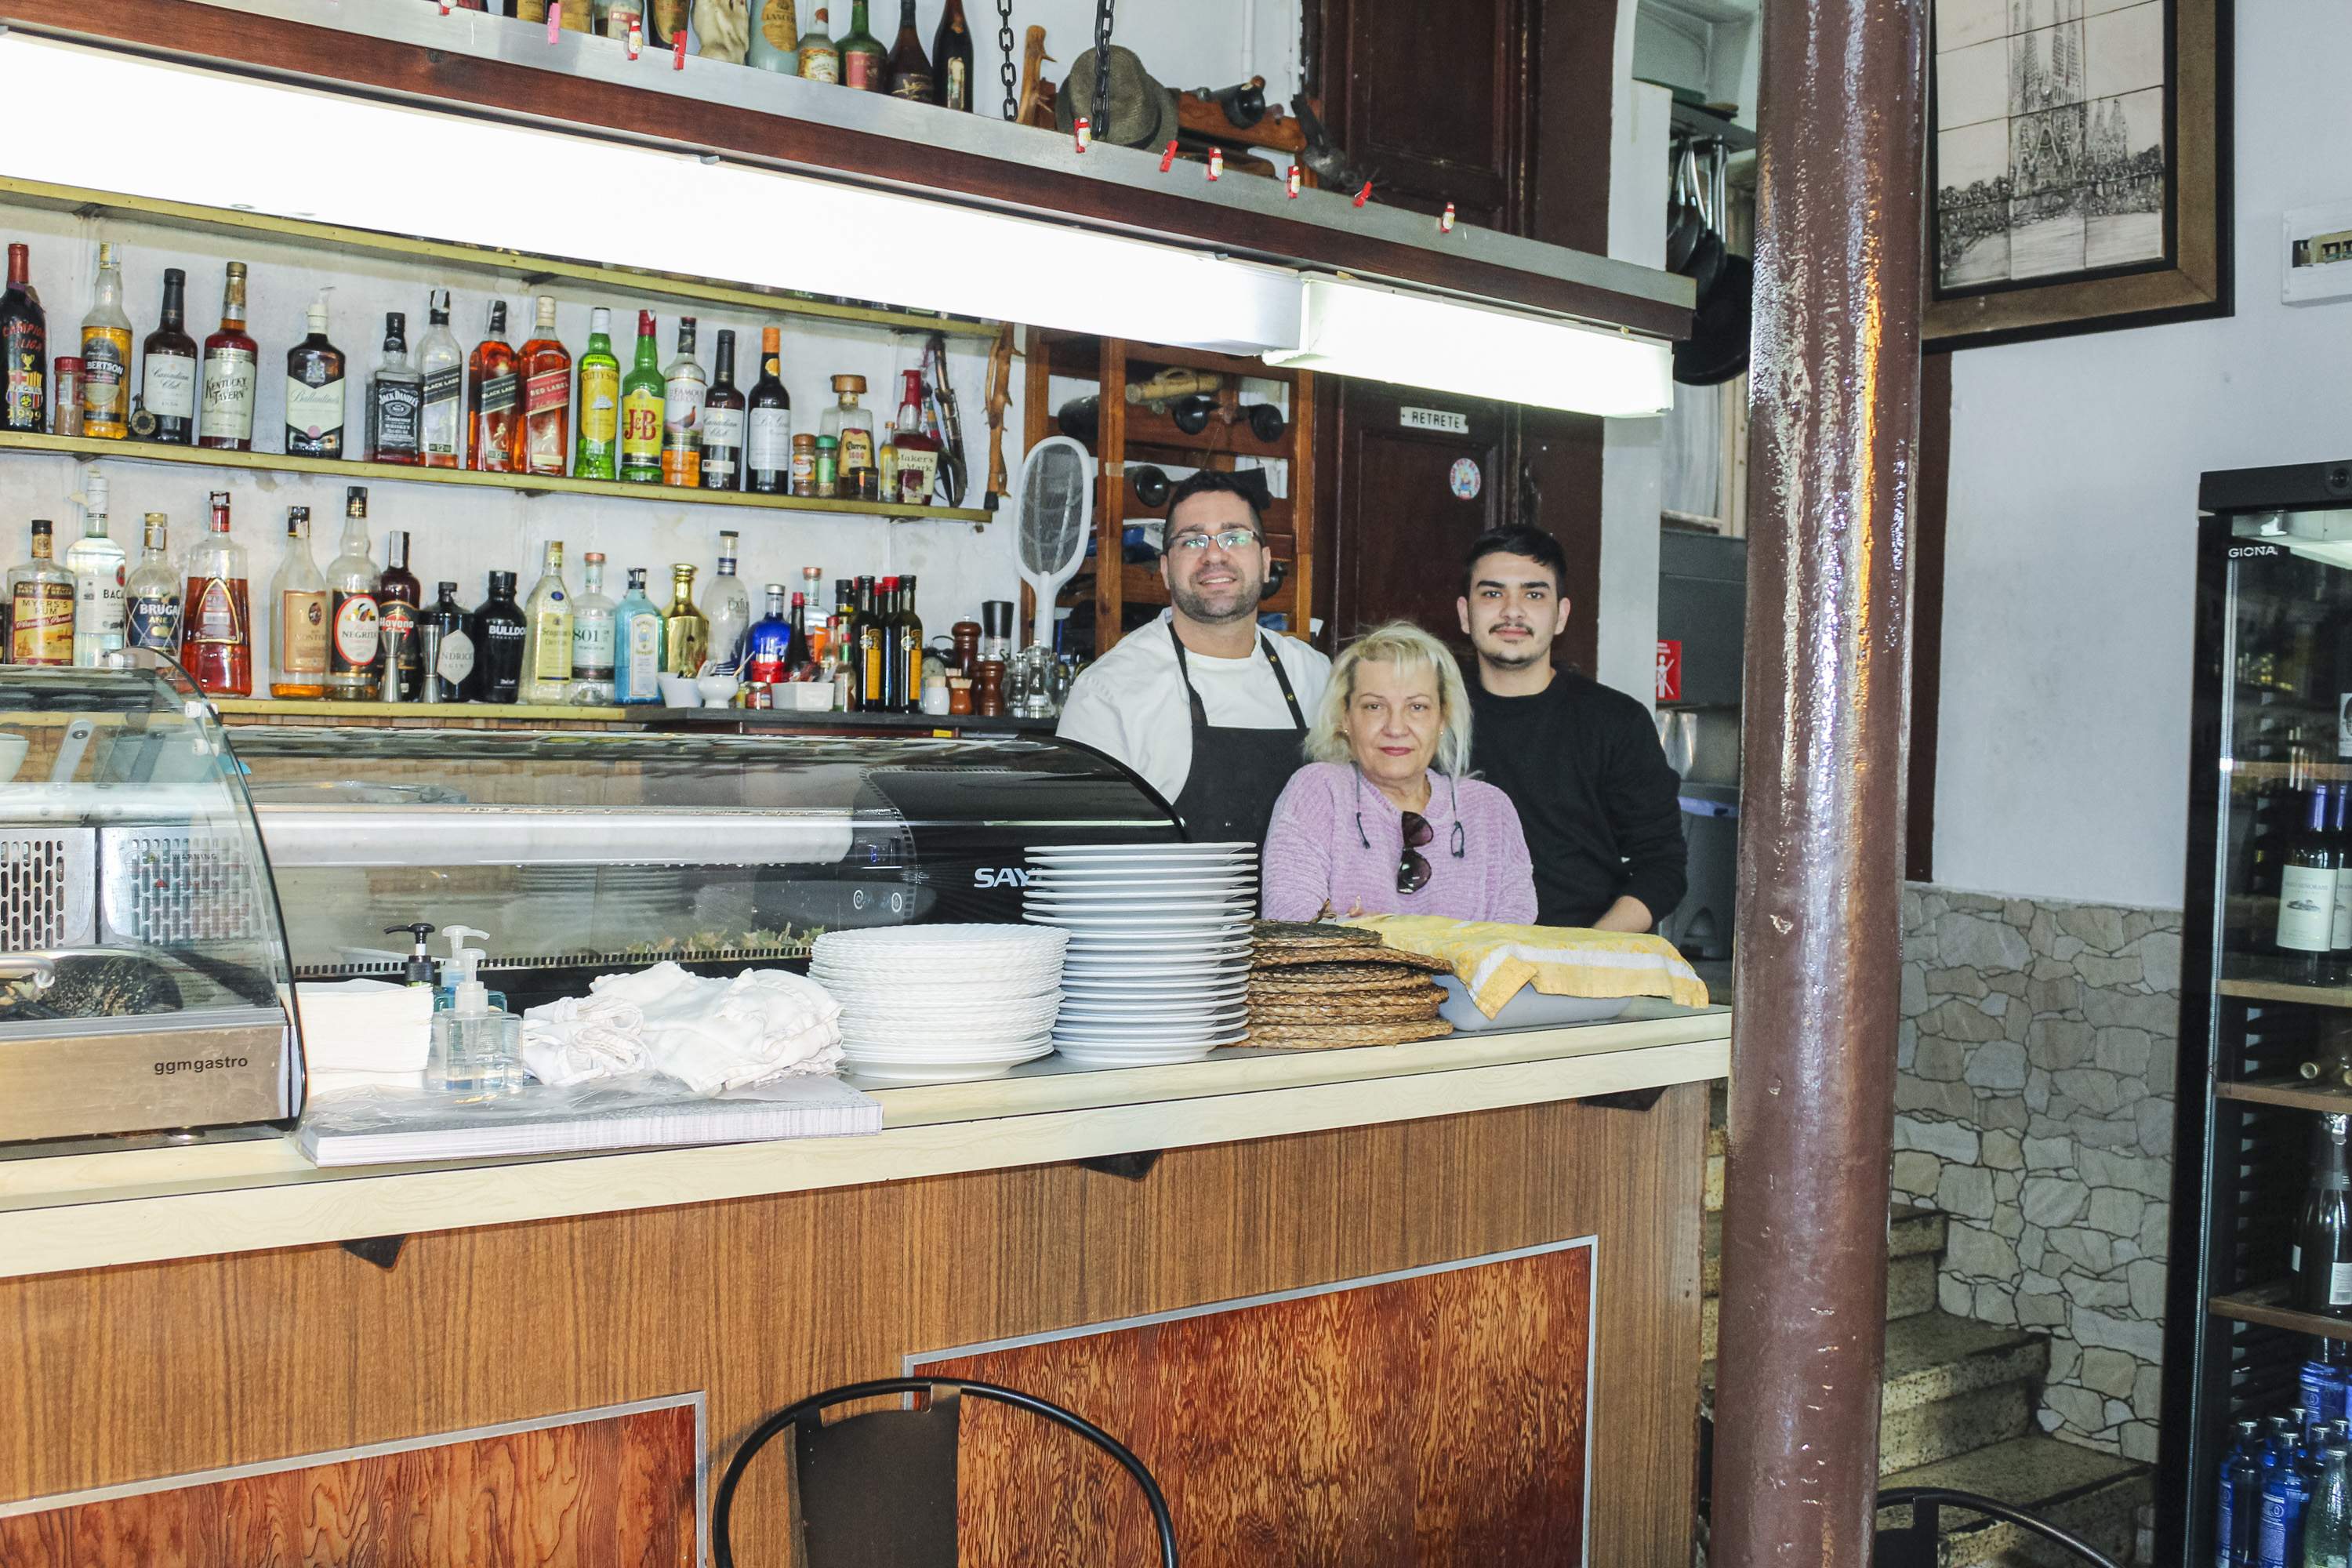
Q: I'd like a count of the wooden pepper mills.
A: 3